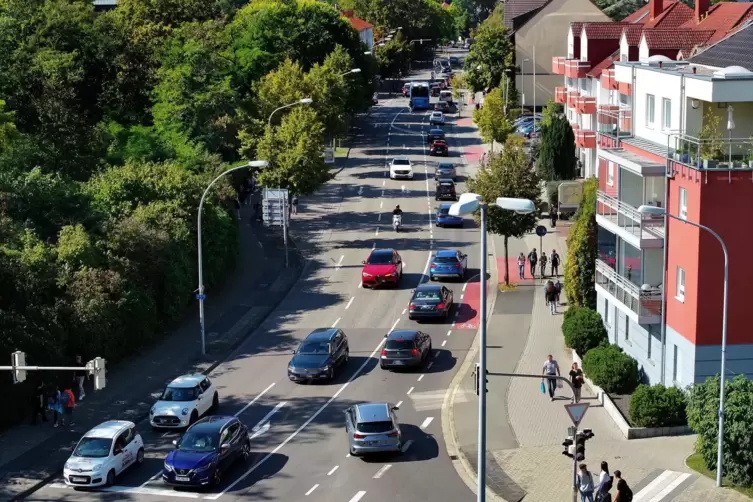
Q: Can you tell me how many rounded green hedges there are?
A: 3